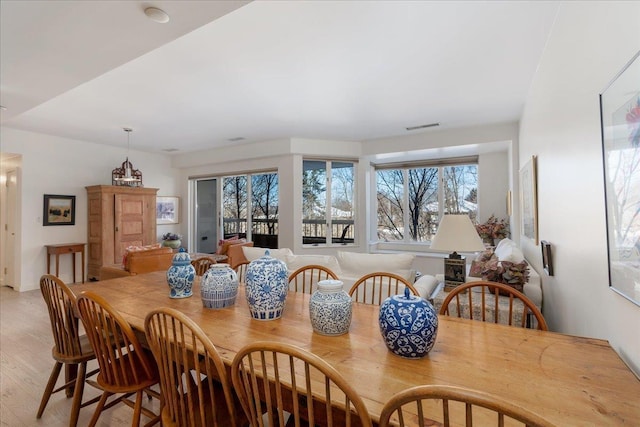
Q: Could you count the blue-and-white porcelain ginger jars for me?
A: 5